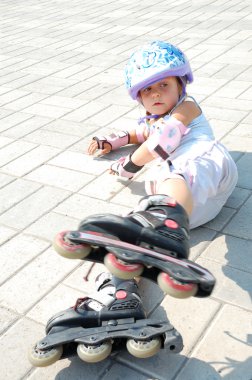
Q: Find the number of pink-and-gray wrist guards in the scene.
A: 2